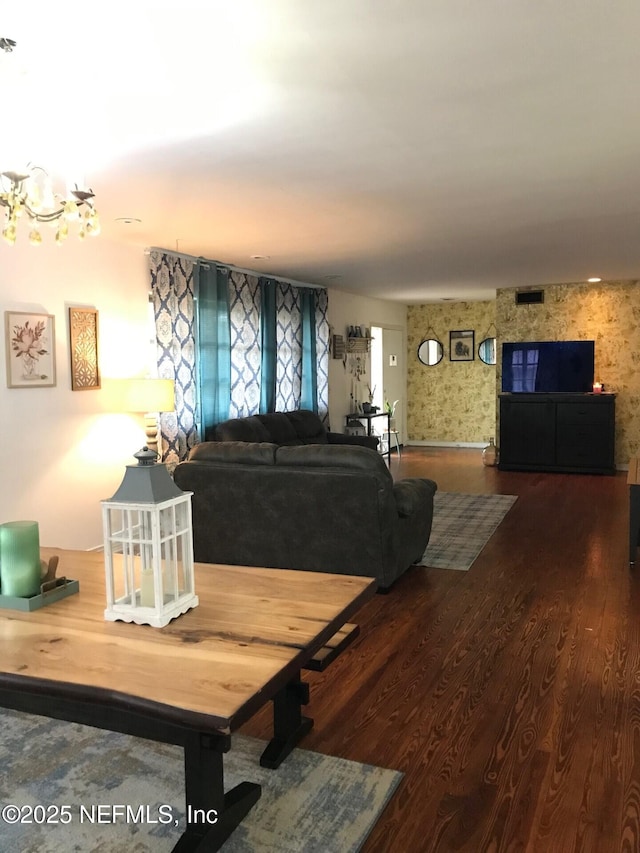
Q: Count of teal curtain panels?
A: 3